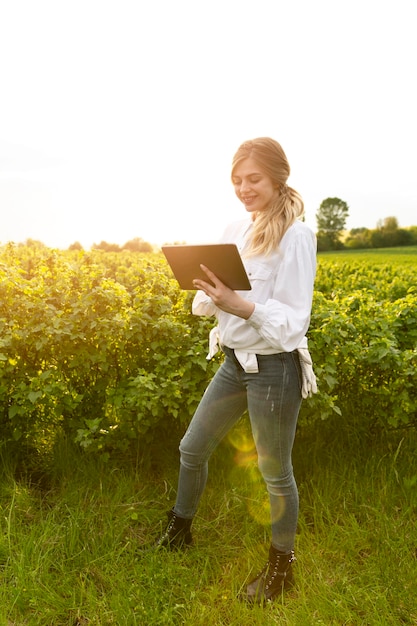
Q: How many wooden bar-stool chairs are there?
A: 0